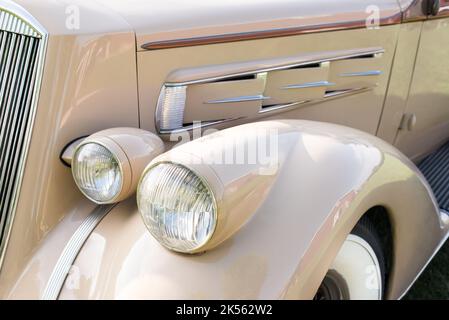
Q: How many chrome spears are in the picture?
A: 3